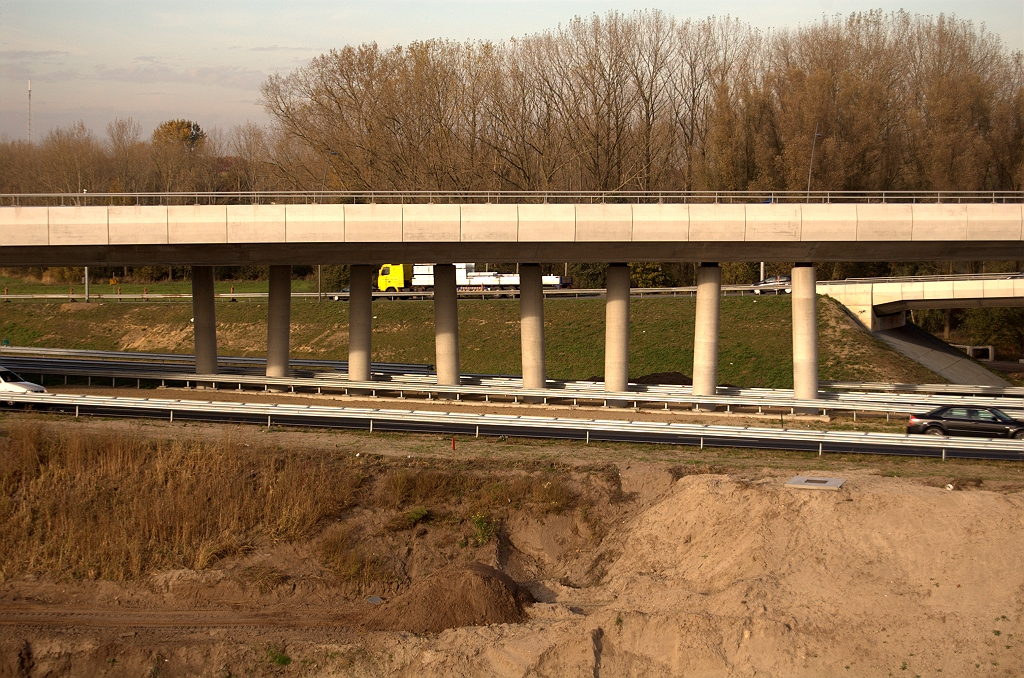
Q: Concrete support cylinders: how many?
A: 8